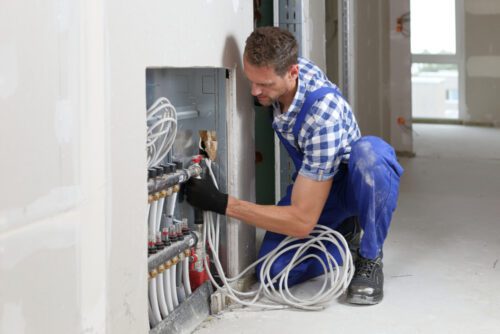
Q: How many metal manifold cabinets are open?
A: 1